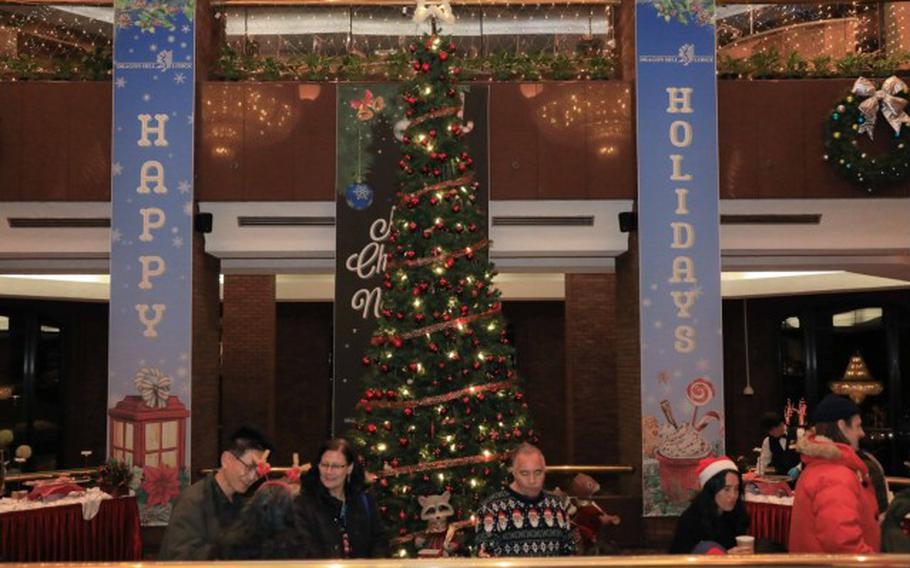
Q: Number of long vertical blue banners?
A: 2